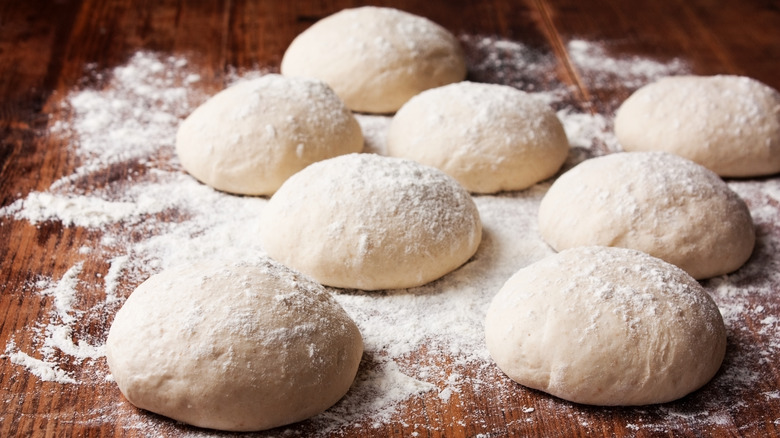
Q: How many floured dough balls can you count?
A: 8